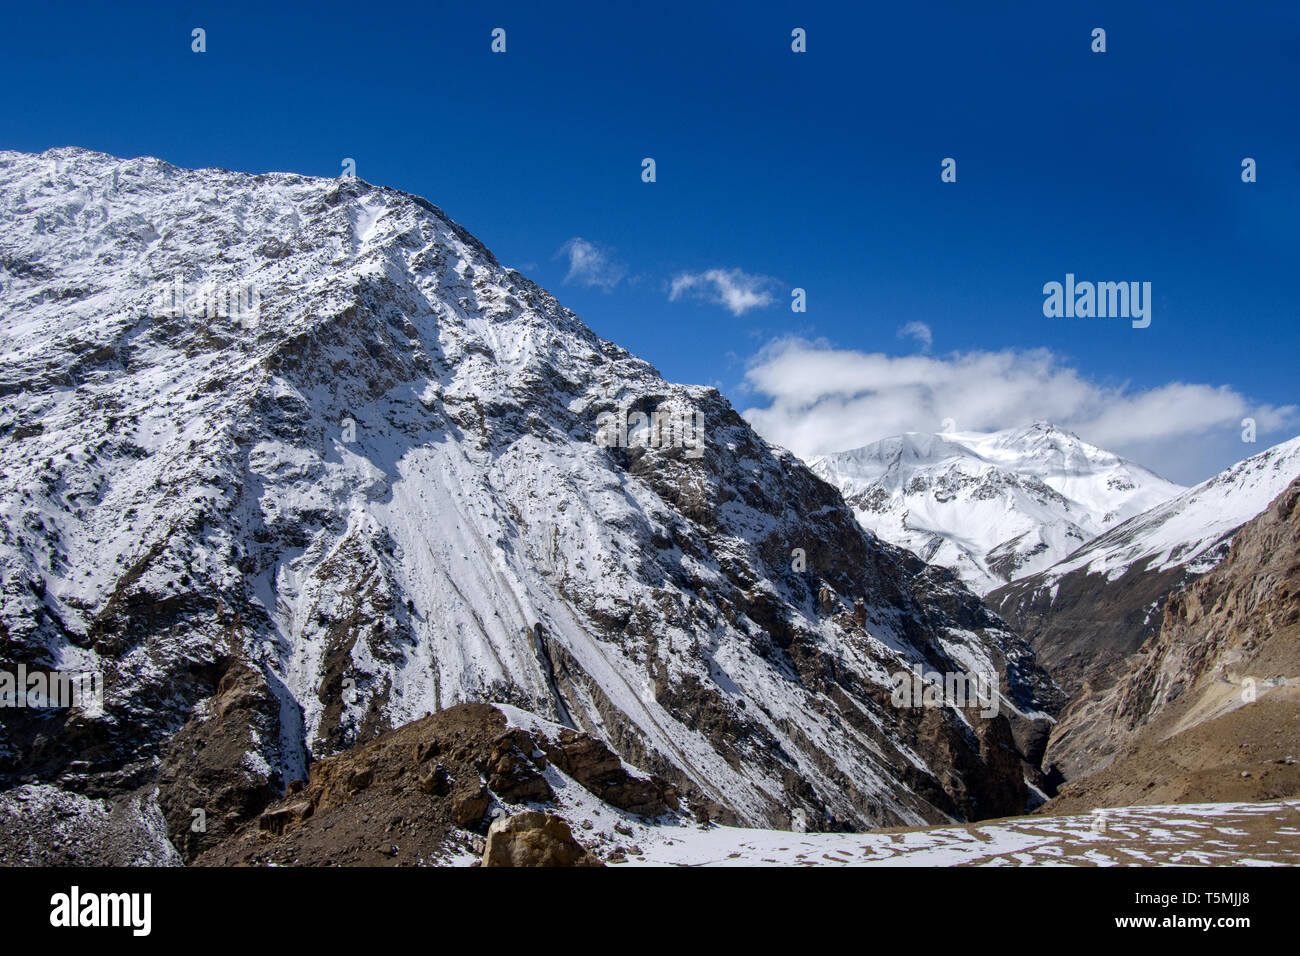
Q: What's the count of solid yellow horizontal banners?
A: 0